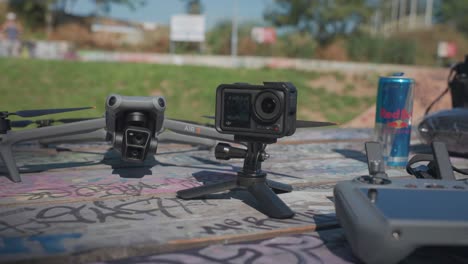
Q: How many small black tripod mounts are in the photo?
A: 1